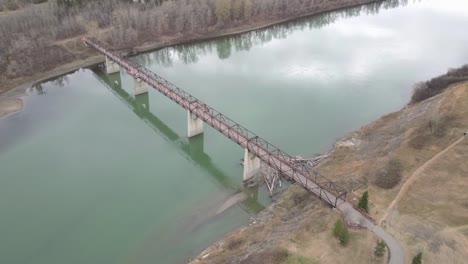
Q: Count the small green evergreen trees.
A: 5